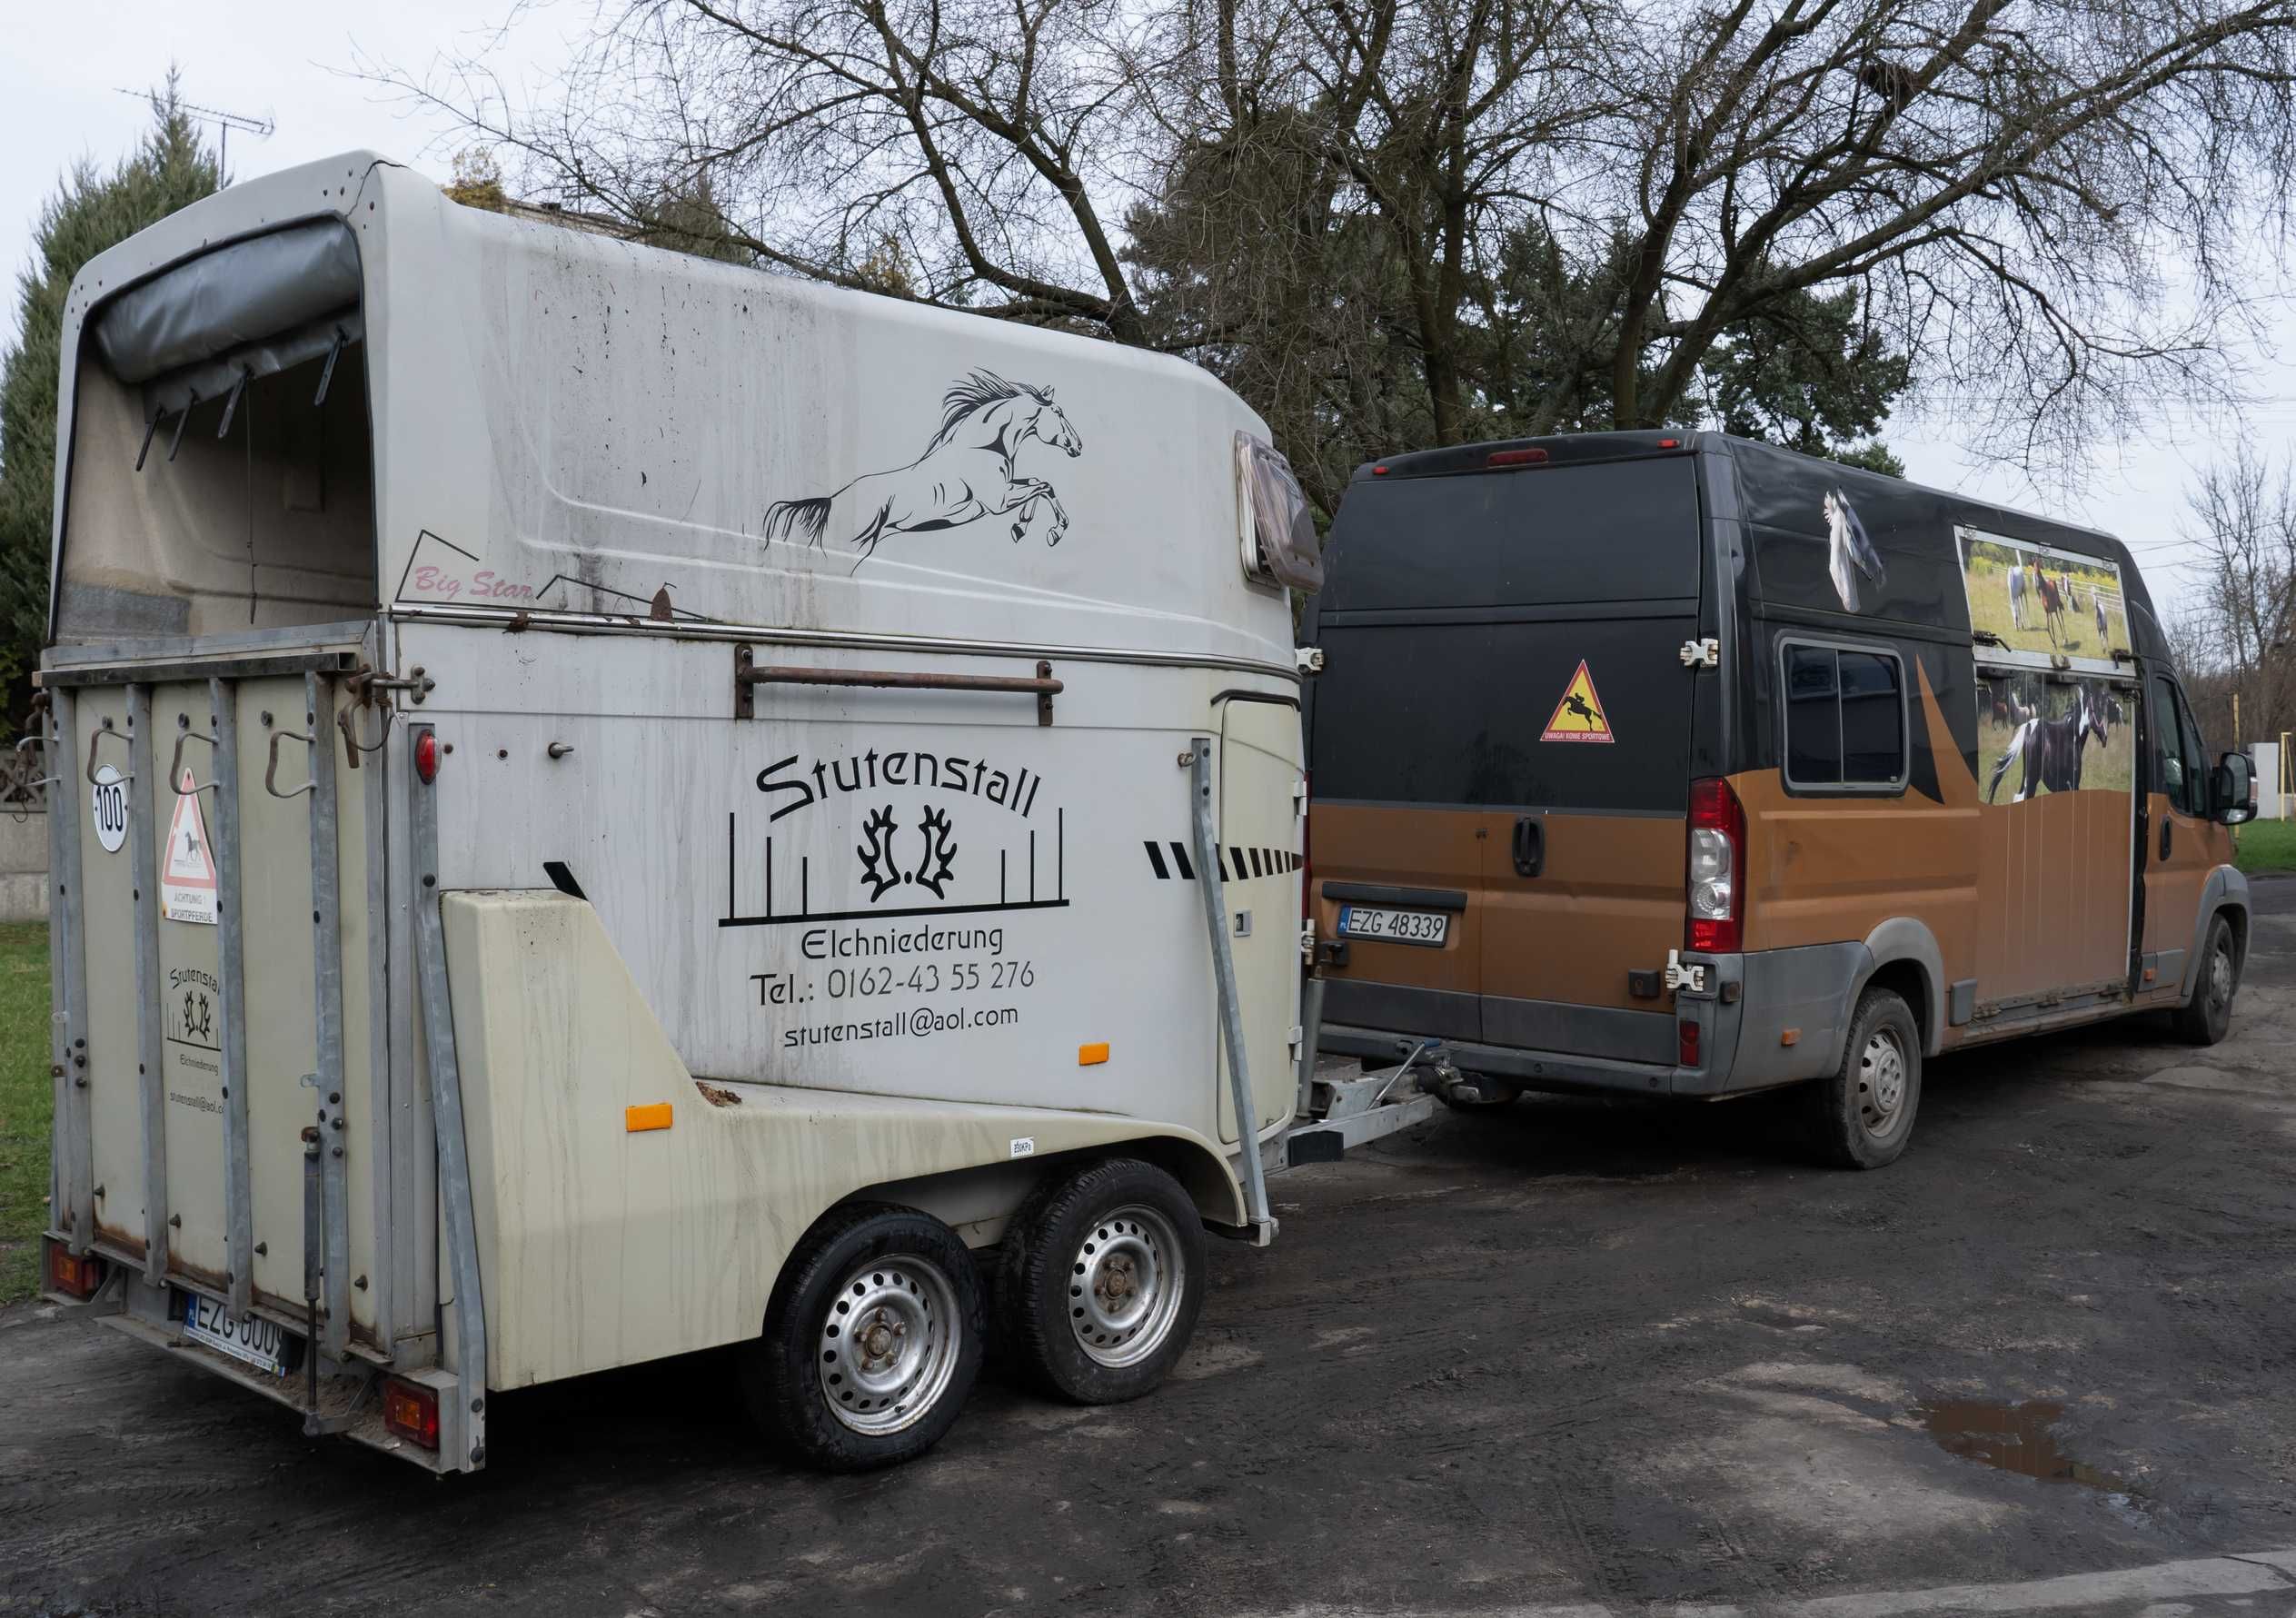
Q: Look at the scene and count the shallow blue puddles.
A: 0